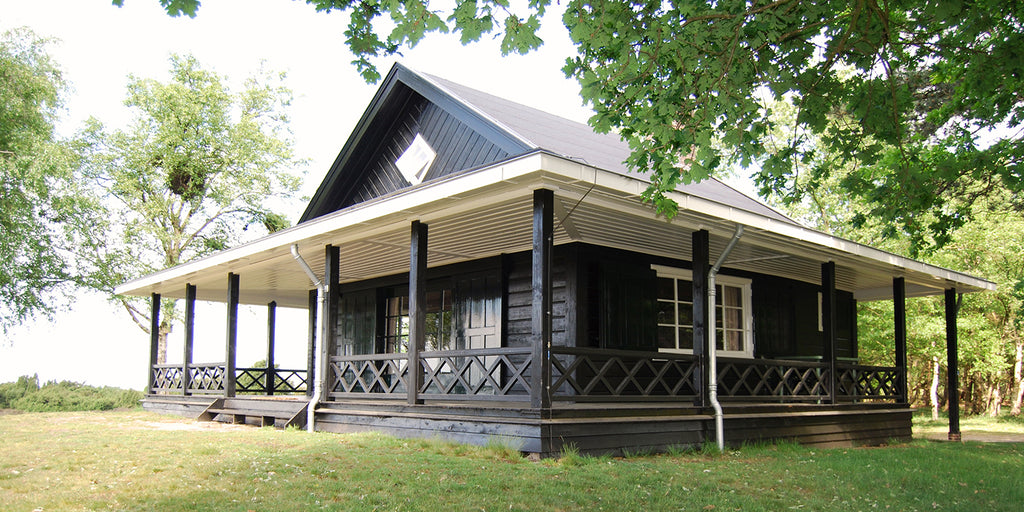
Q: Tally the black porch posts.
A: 11